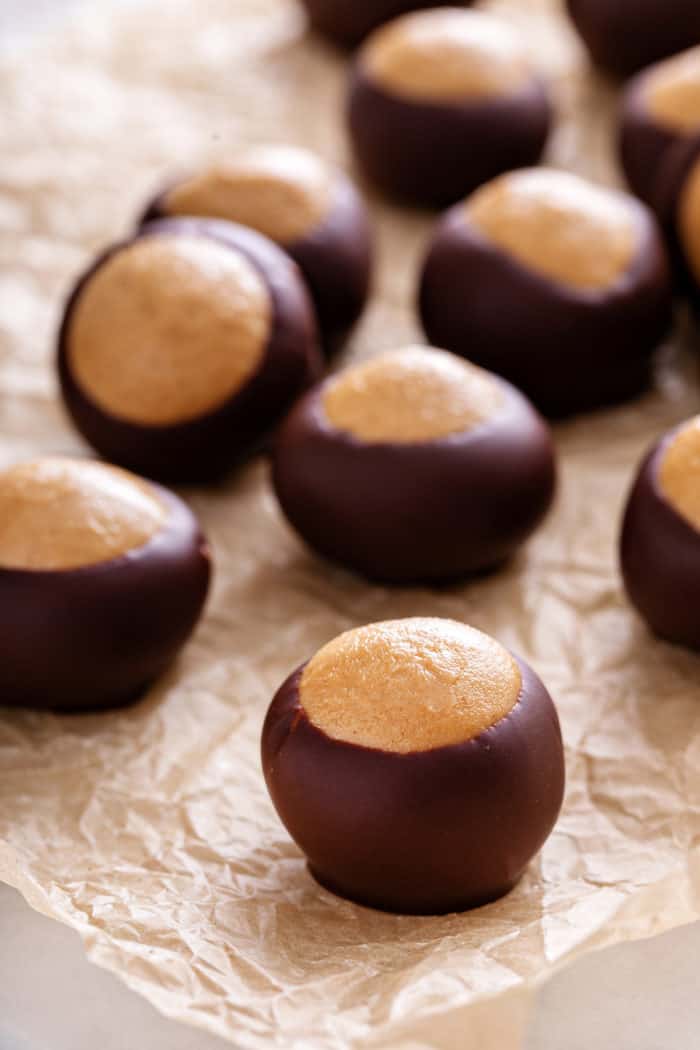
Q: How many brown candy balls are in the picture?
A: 12